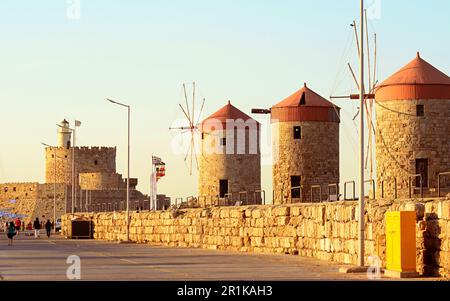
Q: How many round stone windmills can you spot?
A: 3